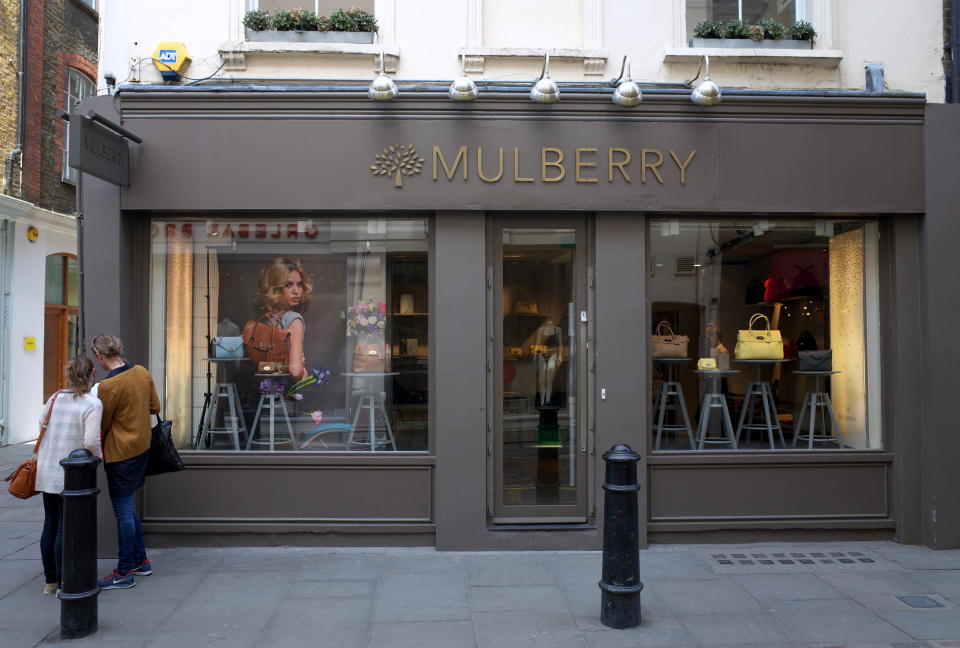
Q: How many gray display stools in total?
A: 7